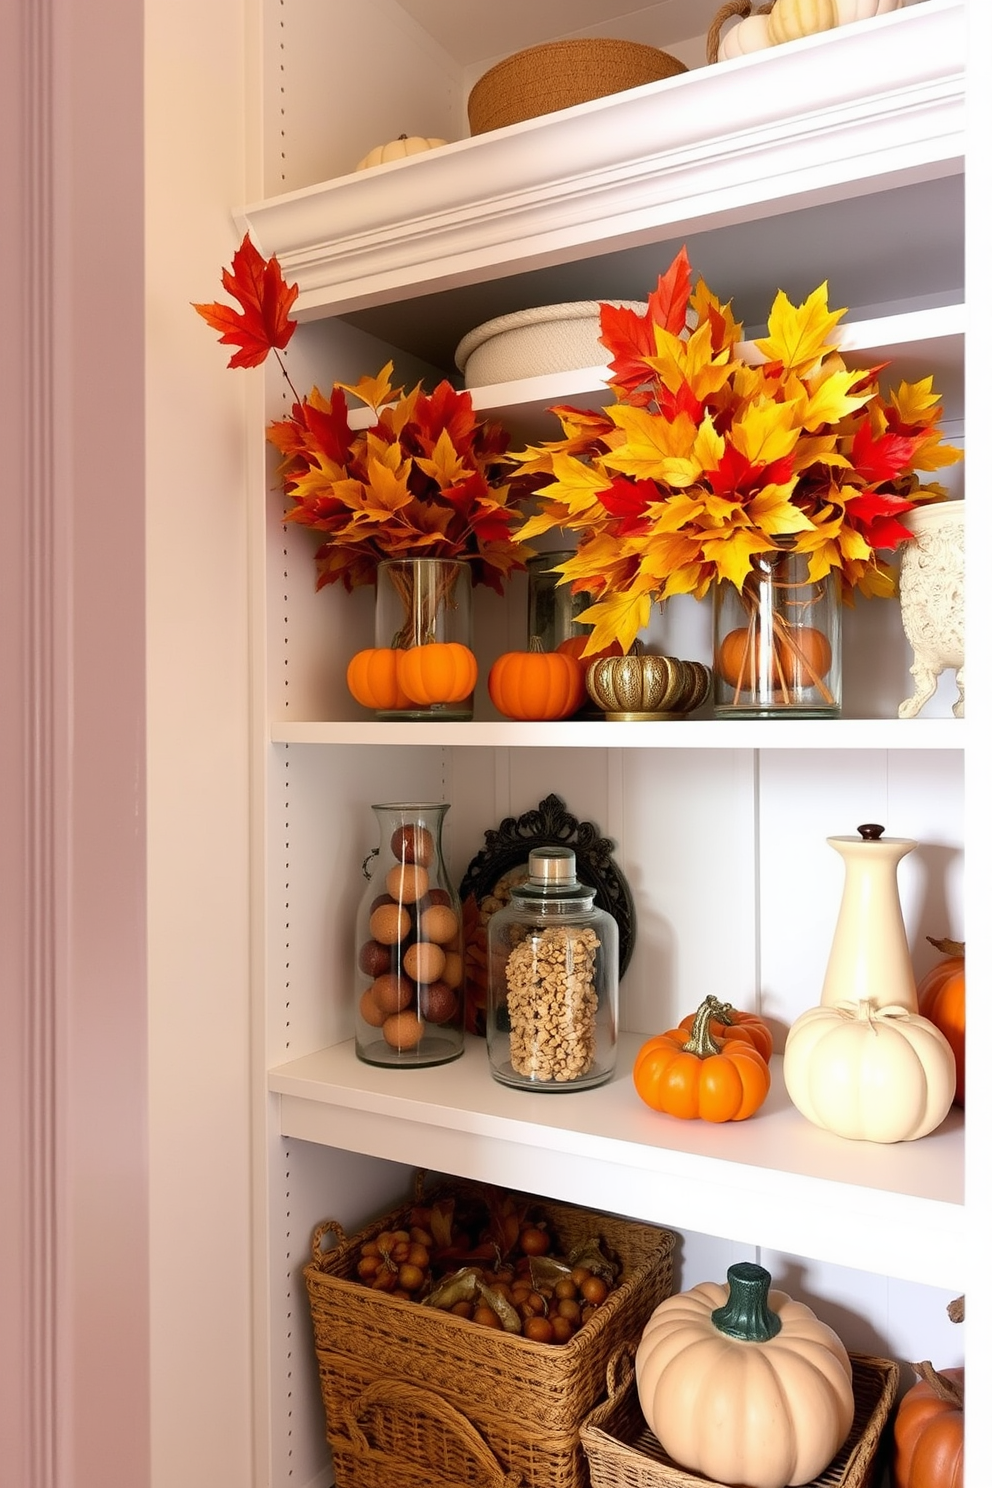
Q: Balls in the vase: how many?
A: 13